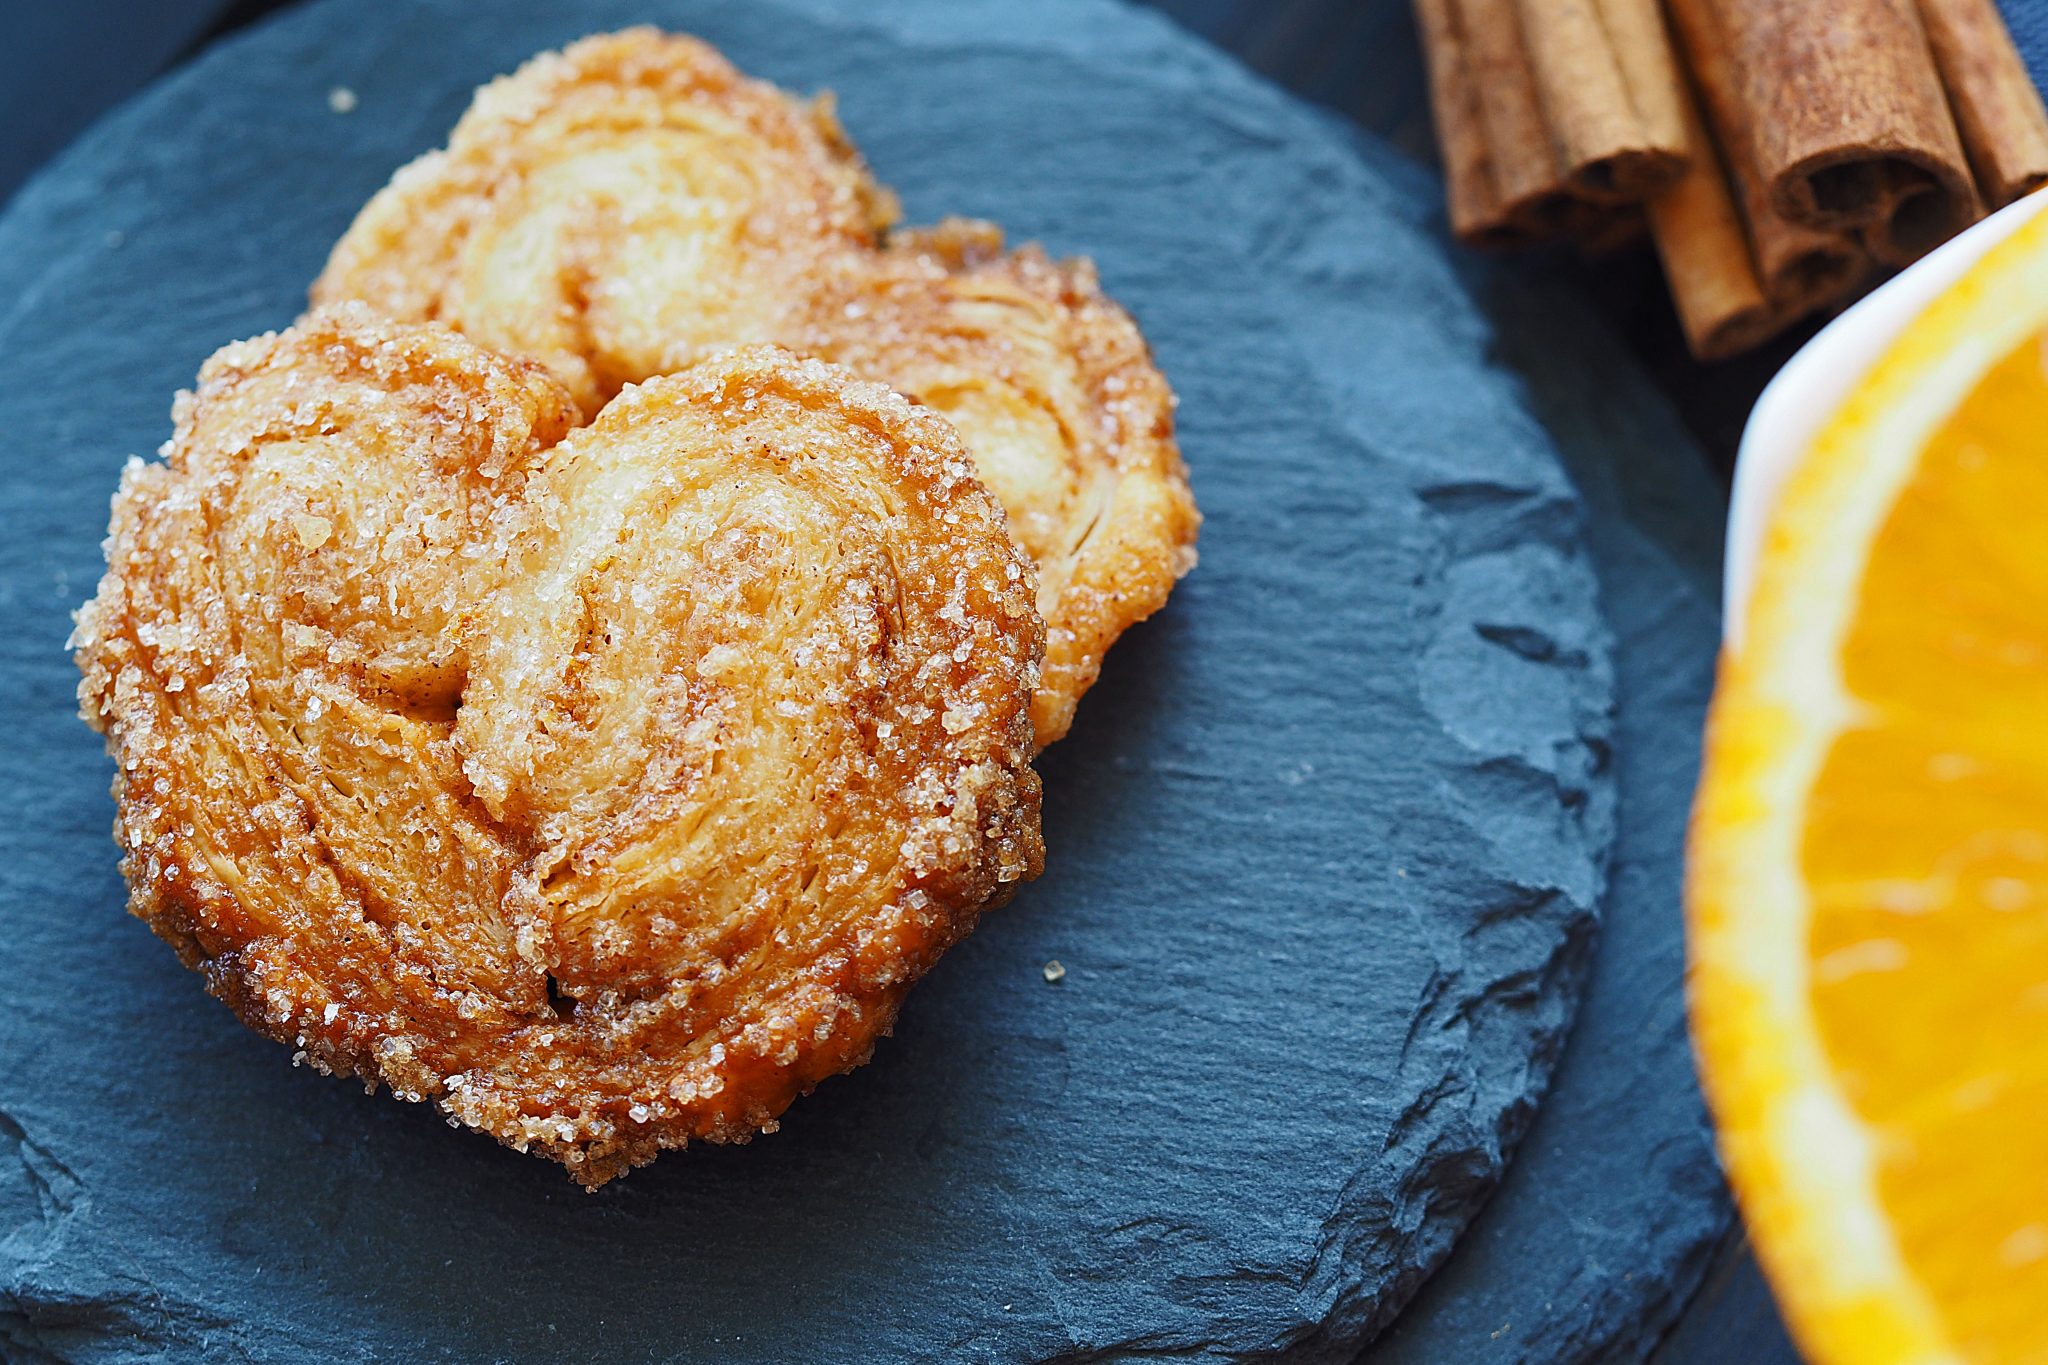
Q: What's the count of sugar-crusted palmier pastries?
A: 2